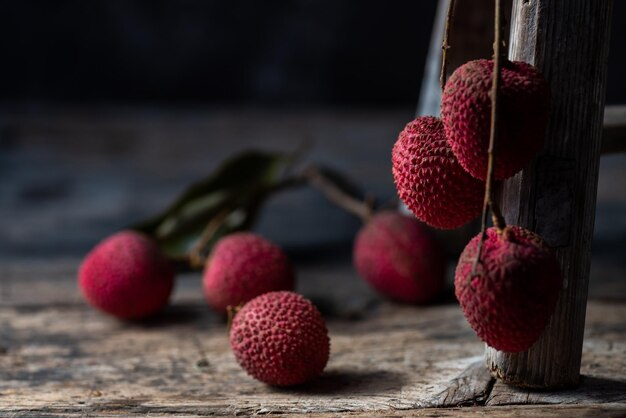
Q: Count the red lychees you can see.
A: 7